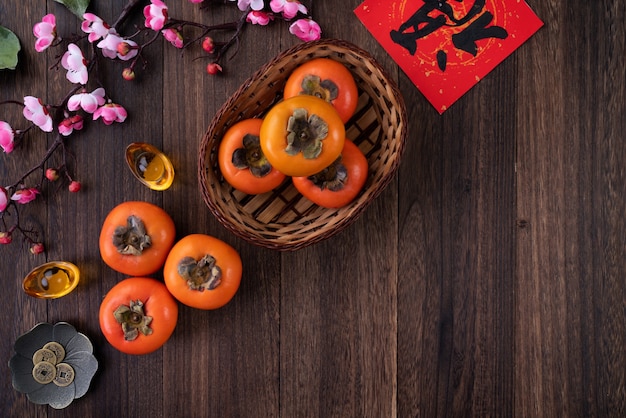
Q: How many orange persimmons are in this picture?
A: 7